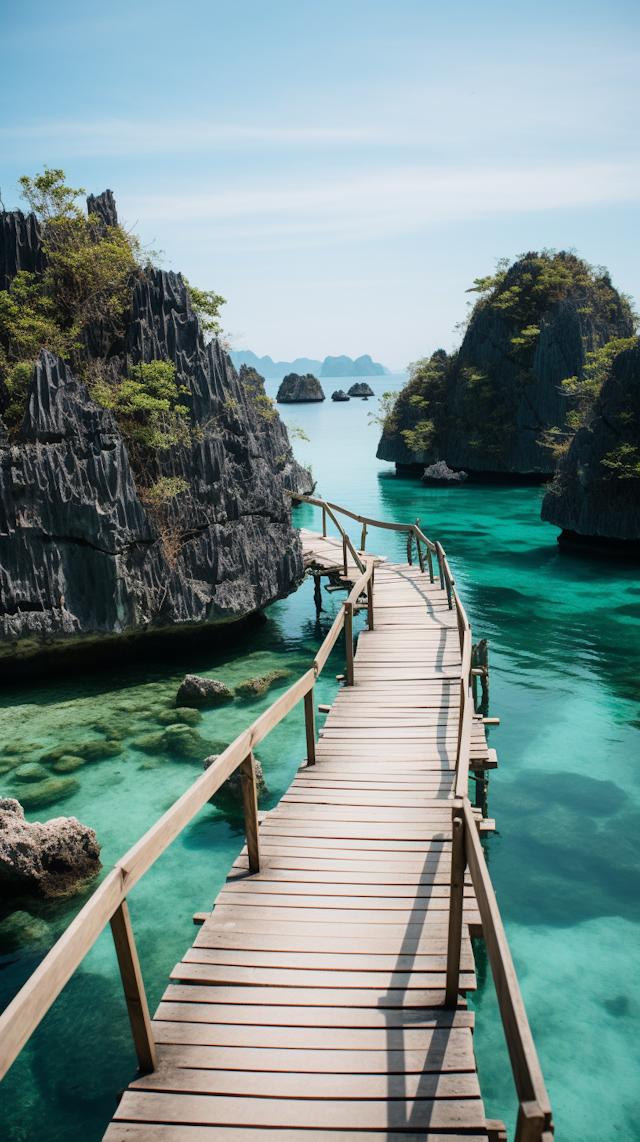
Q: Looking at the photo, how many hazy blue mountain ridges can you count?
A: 2